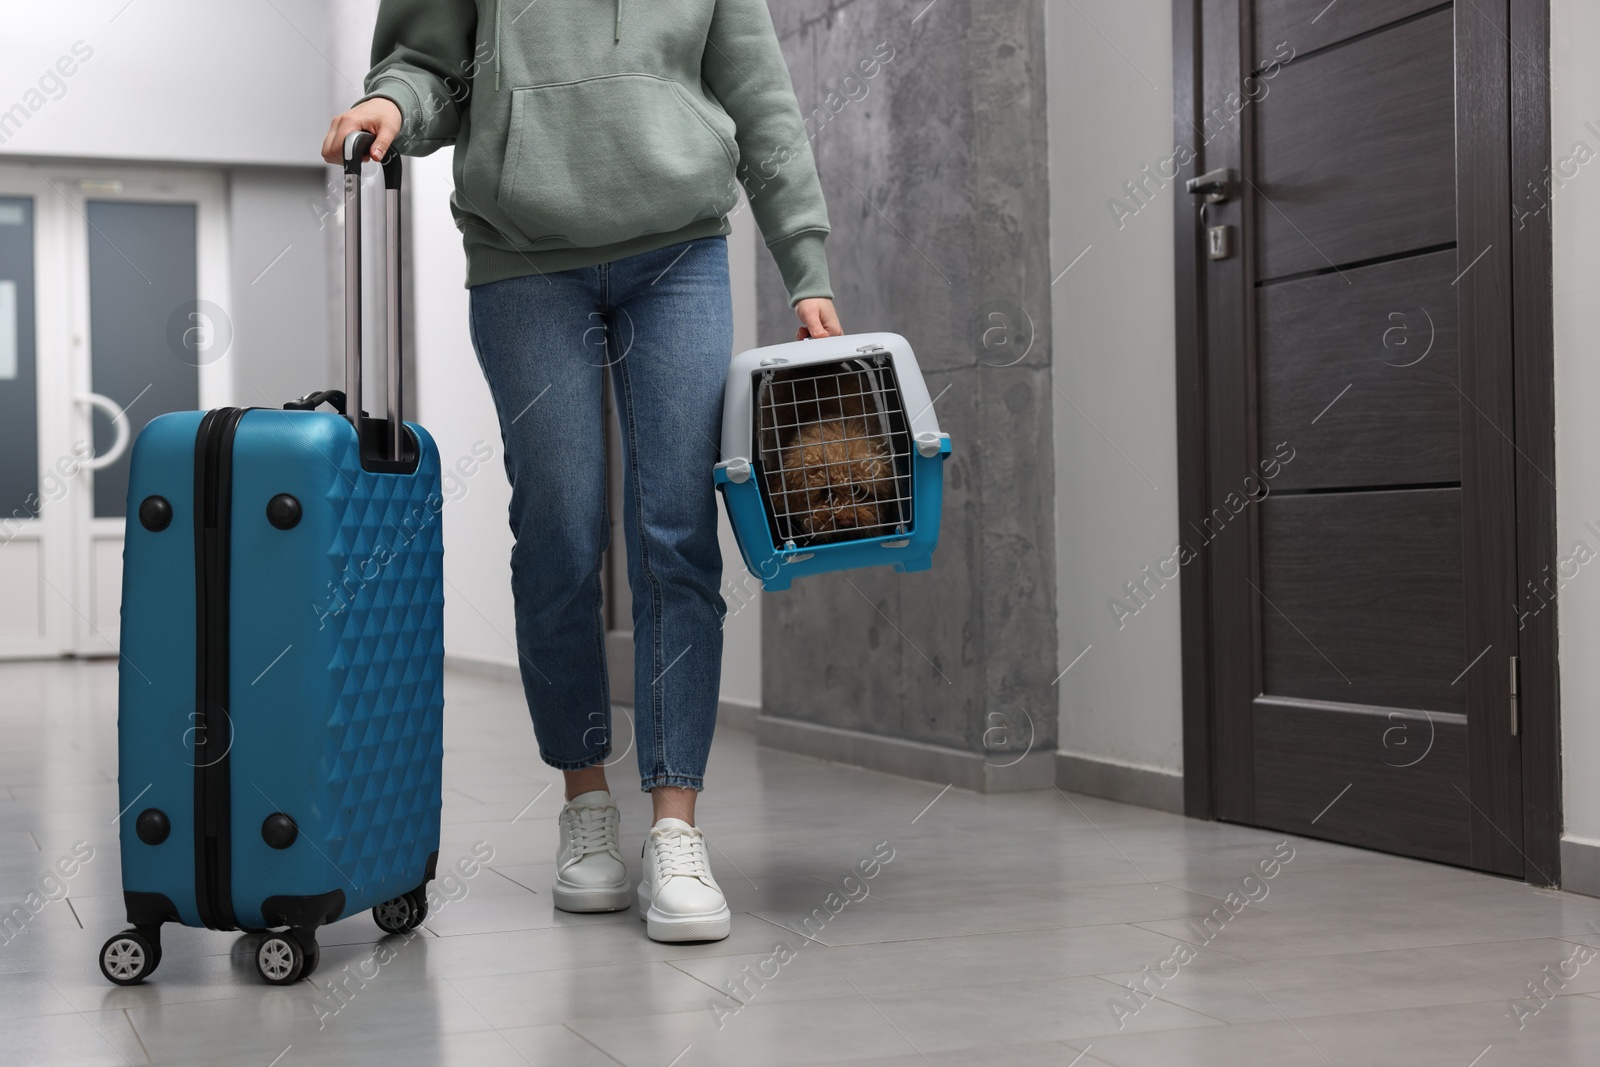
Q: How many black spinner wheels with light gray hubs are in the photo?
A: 3